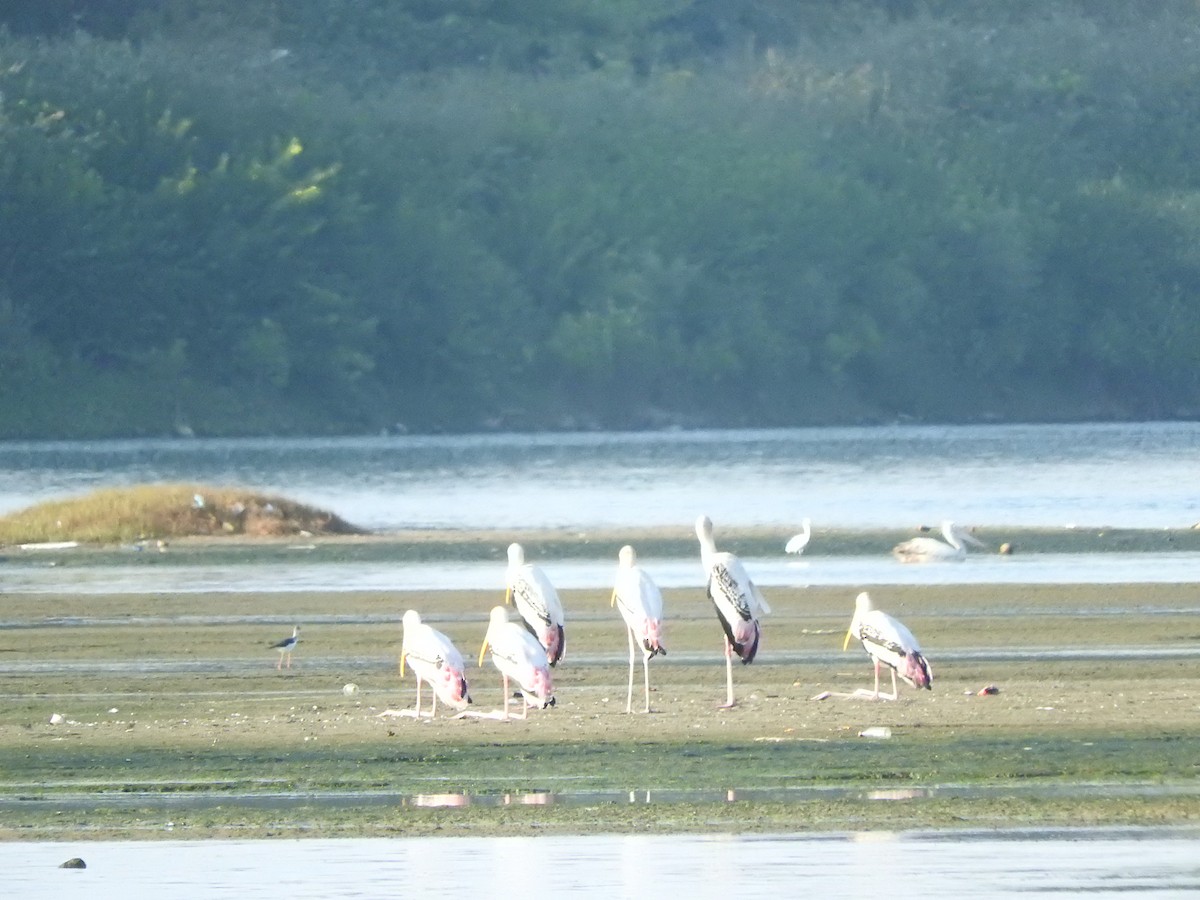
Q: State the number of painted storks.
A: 6